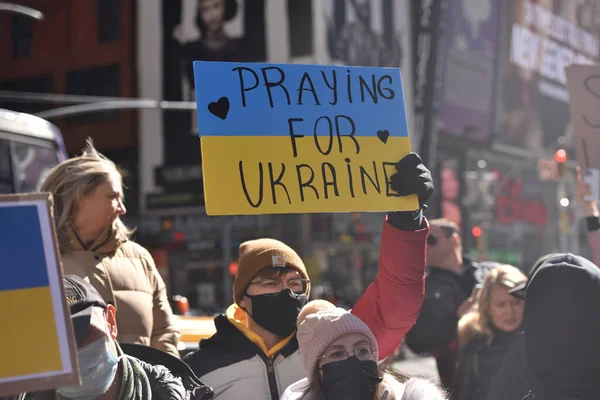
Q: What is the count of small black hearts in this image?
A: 2